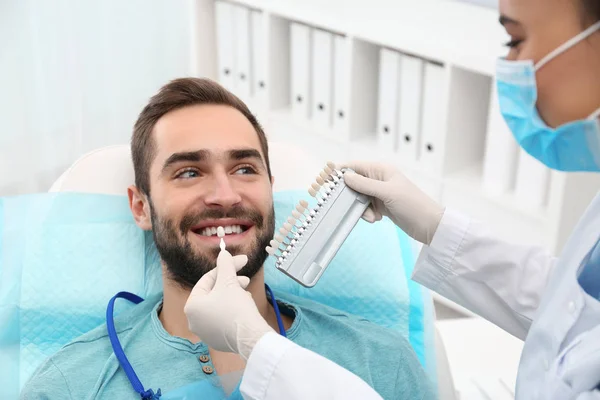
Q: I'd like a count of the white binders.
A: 11